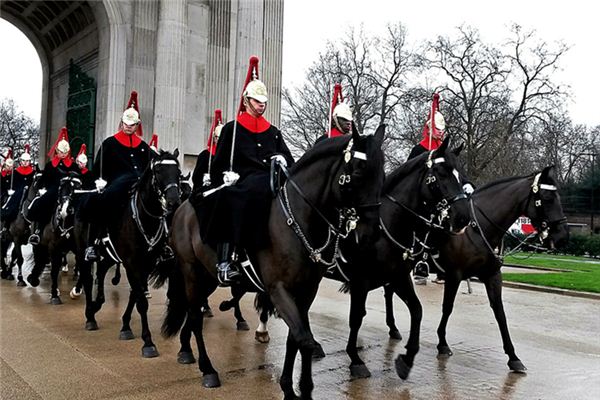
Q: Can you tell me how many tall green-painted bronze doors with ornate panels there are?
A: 1